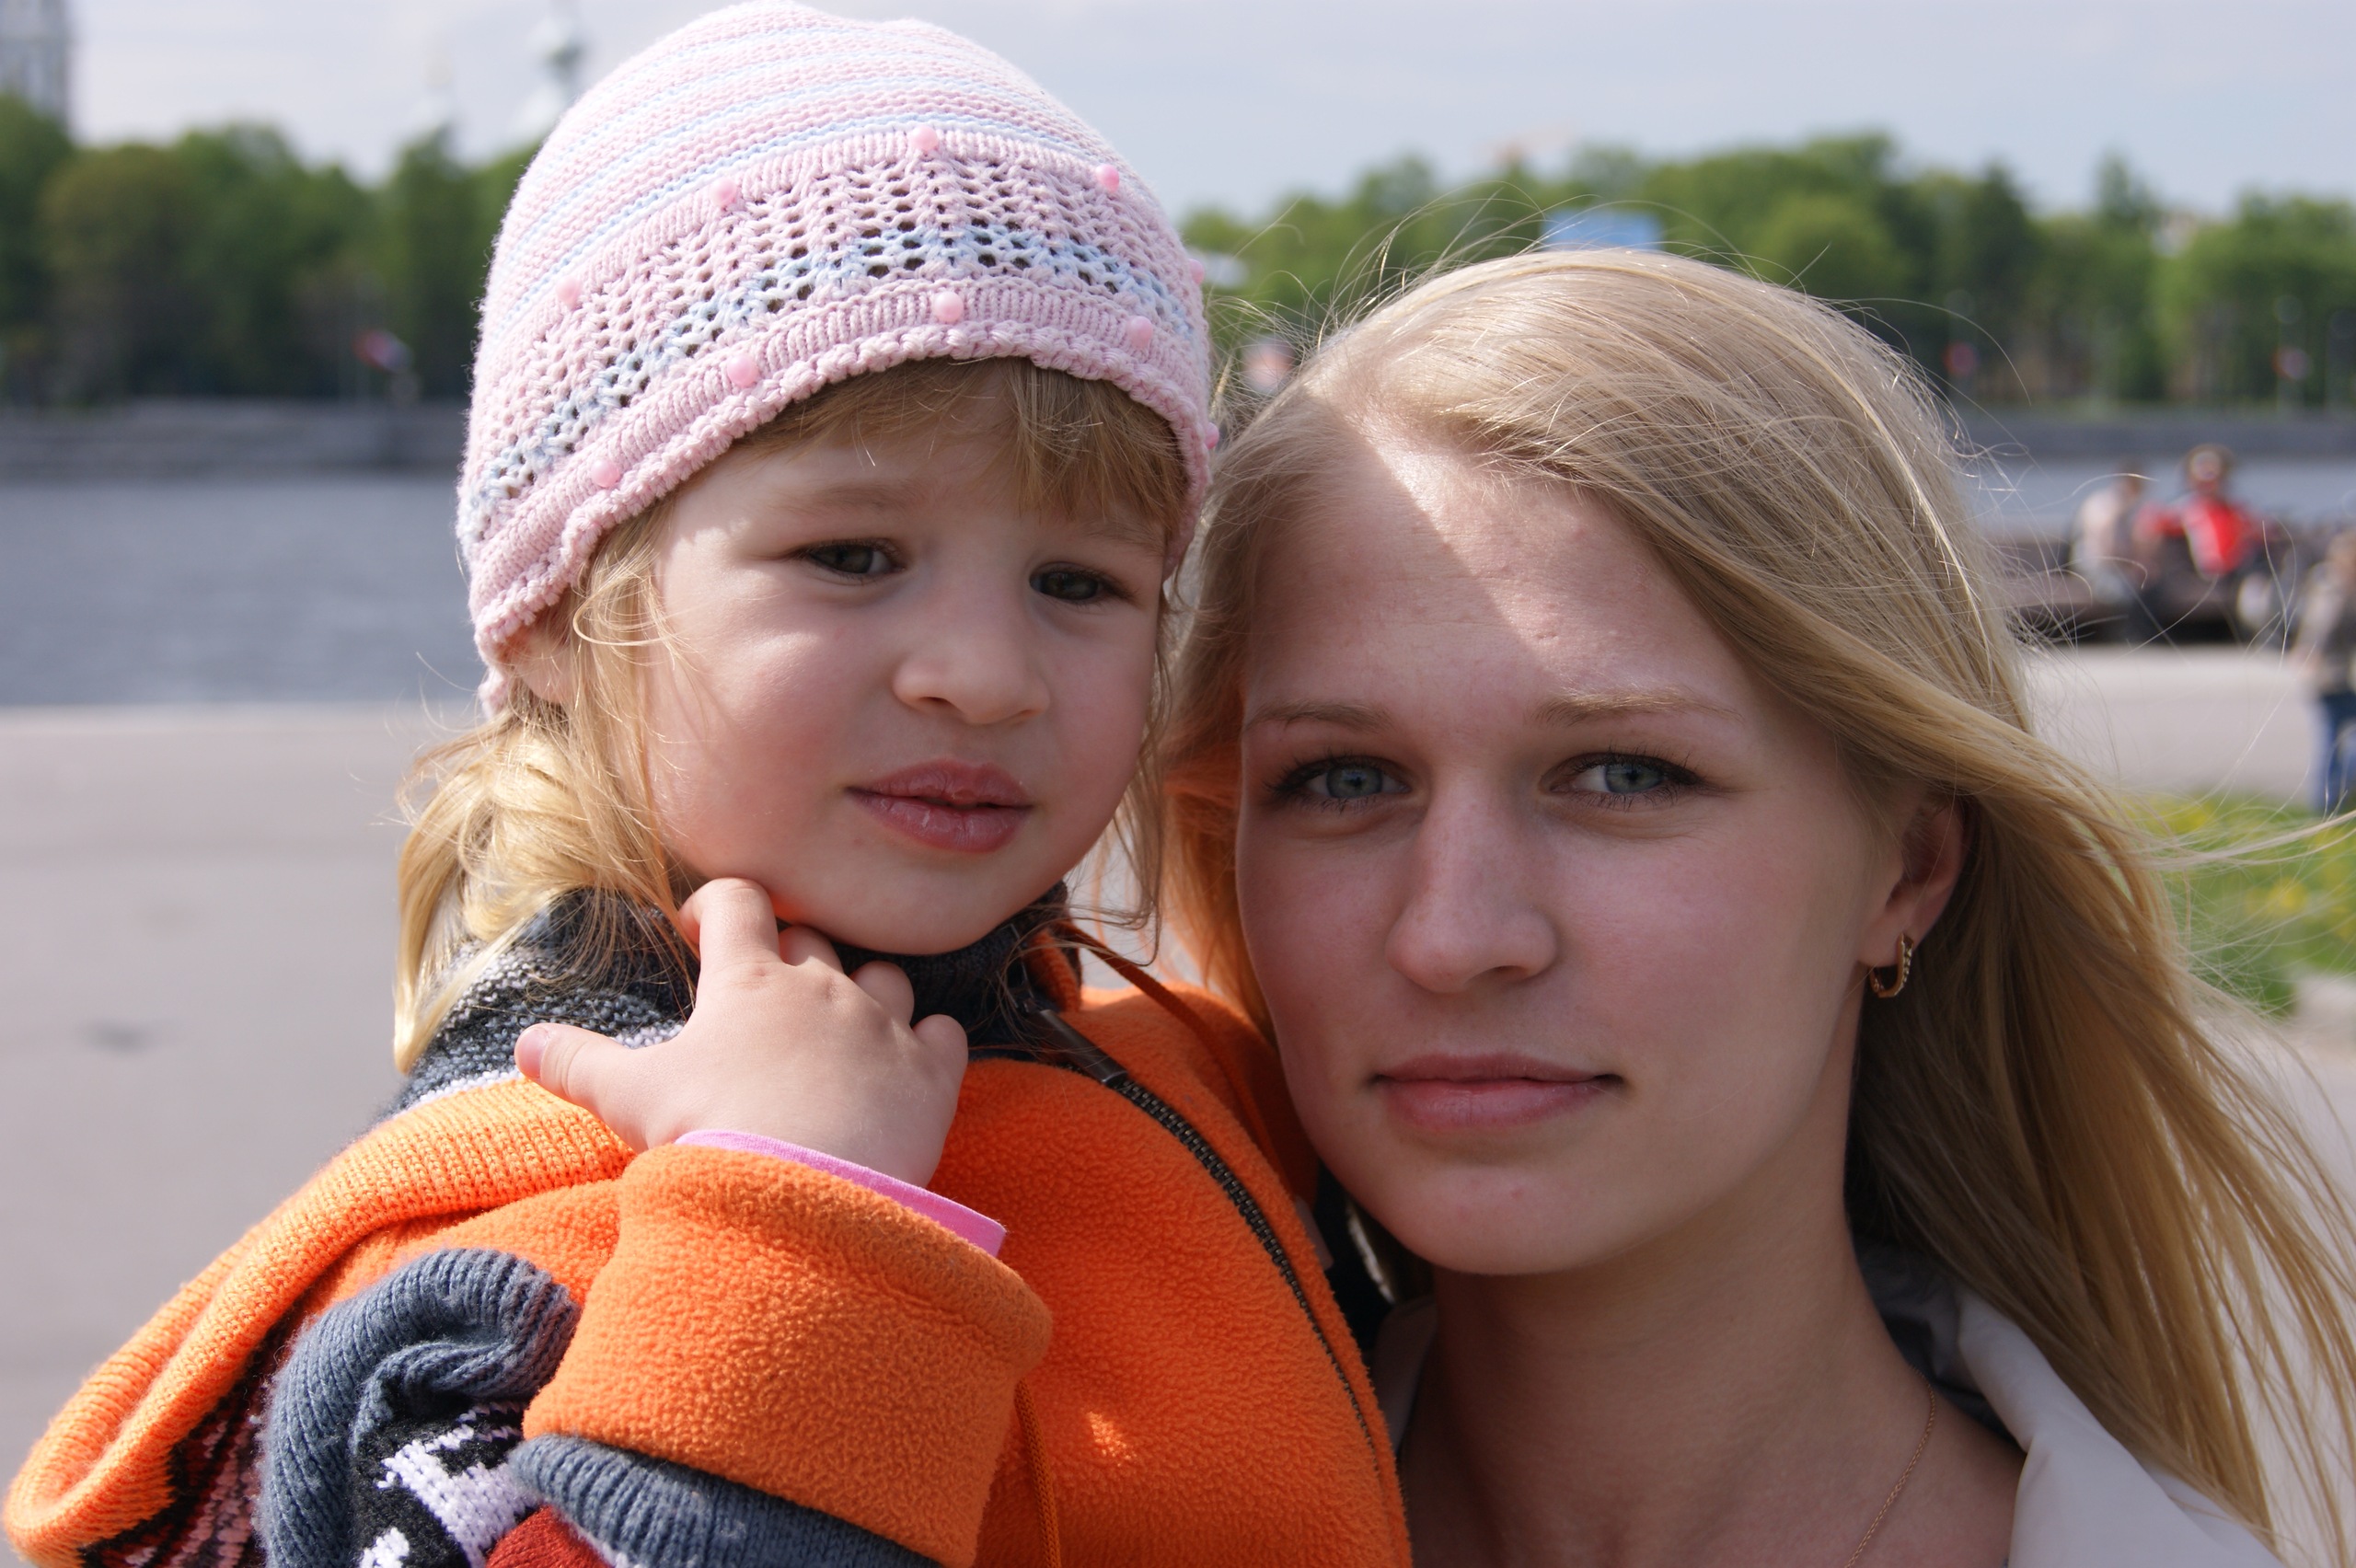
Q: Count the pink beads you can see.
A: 10